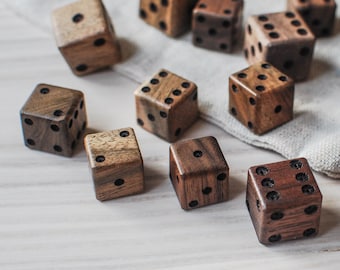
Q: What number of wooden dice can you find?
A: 11